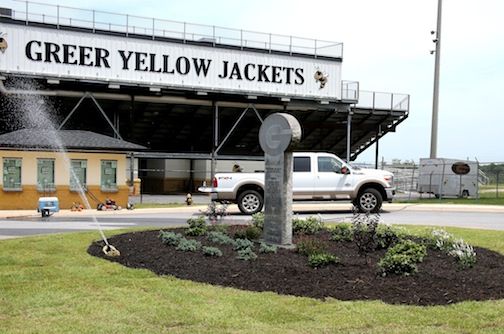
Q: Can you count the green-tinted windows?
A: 4